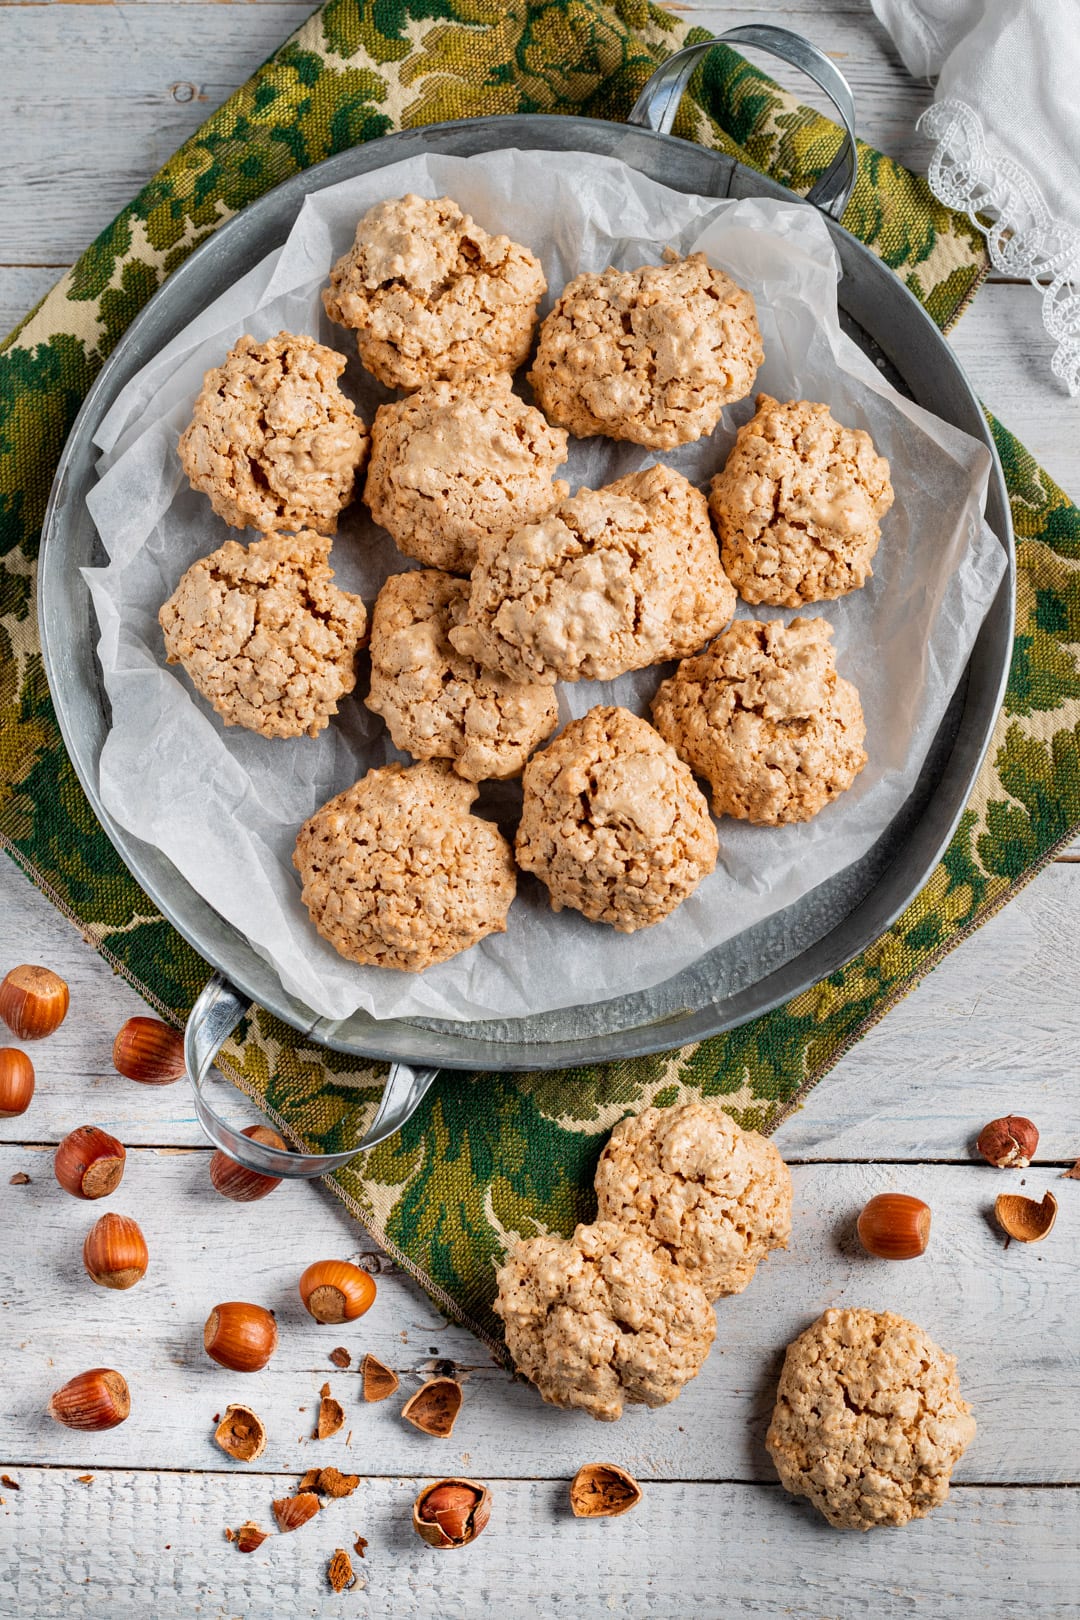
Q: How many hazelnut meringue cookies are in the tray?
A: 11